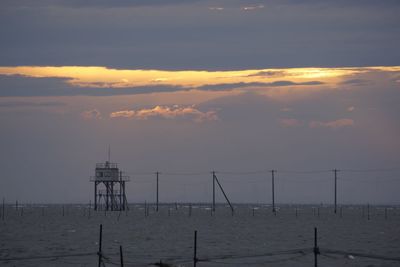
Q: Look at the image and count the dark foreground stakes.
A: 4